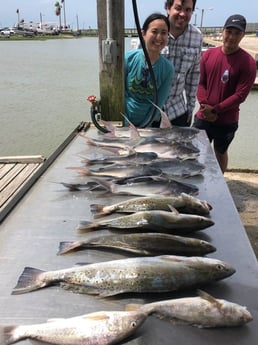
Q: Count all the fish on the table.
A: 14